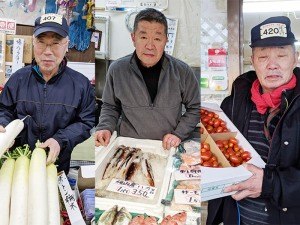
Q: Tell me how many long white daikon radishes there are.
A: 5